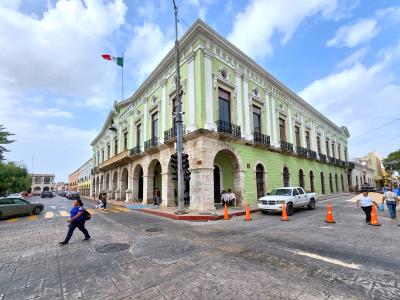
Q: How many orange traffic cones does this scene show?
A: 5